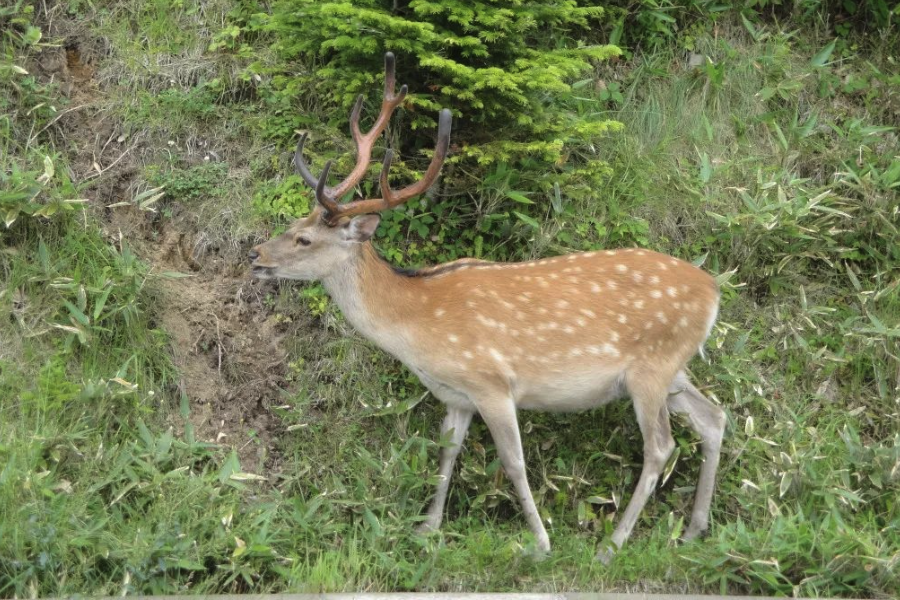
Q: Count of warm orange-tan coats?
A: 1